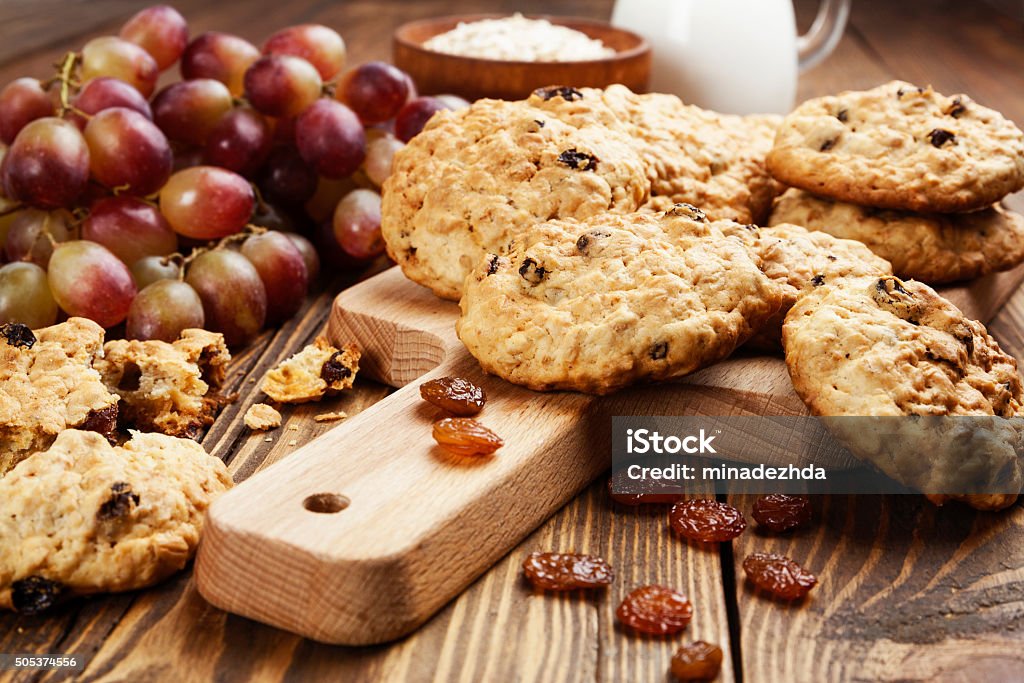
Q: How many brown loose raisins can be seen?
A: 9